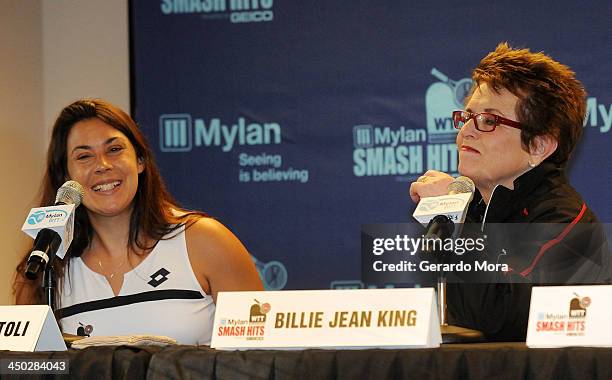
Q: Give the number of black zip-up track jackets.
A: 1